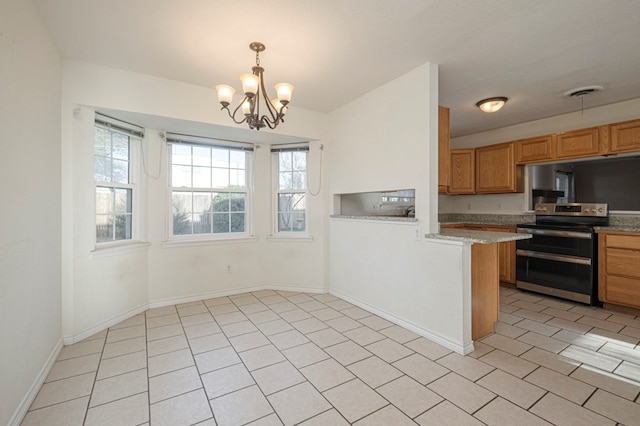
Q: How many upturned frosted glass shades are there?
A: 5